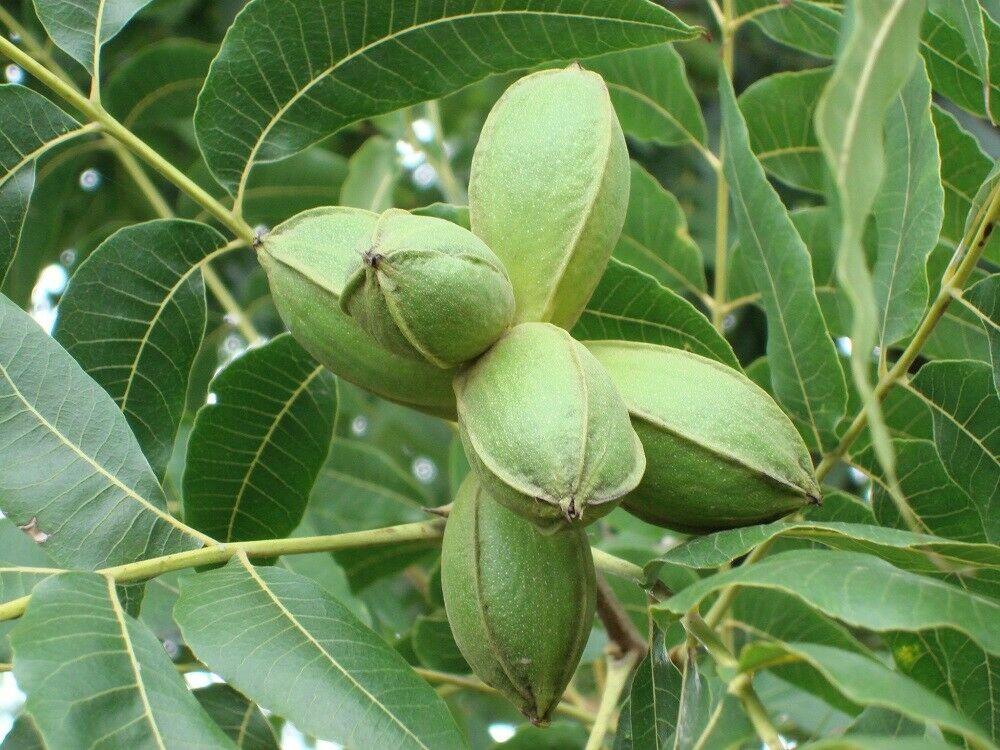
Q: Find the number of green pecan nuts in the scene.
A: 6